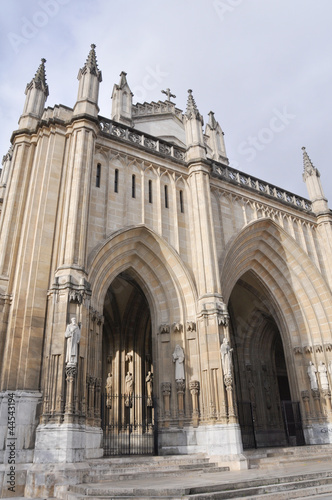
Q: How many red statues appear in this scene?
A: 0